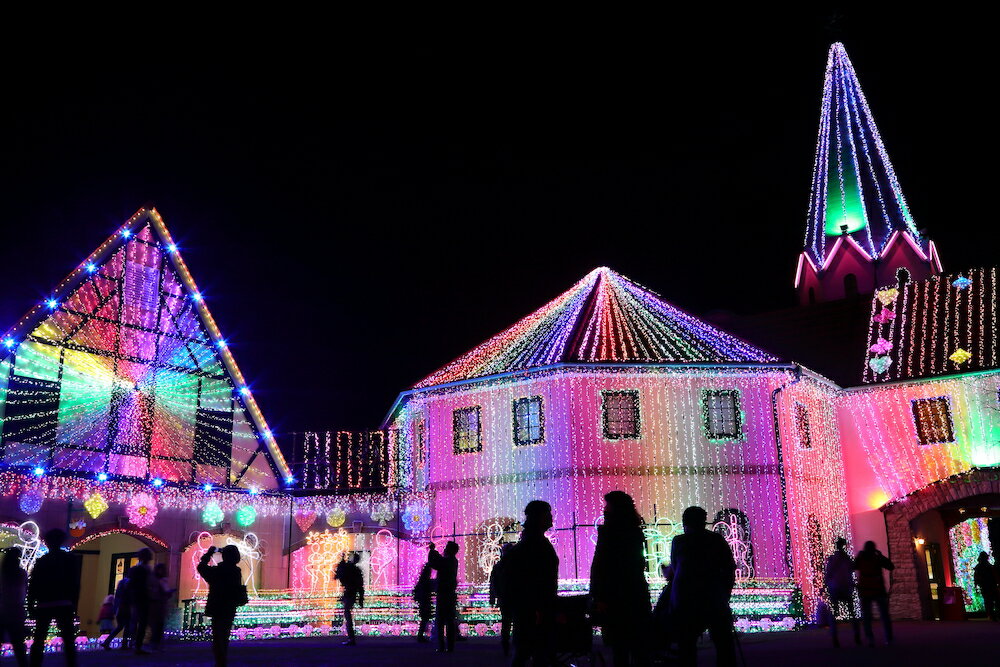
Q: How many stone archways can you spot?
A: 1